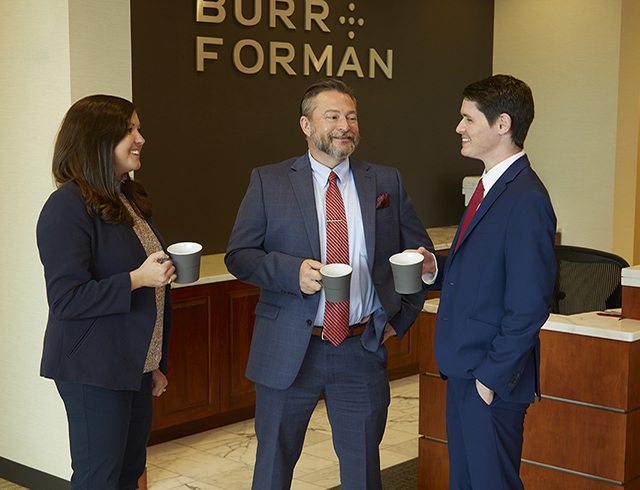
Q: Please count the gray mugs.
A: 3